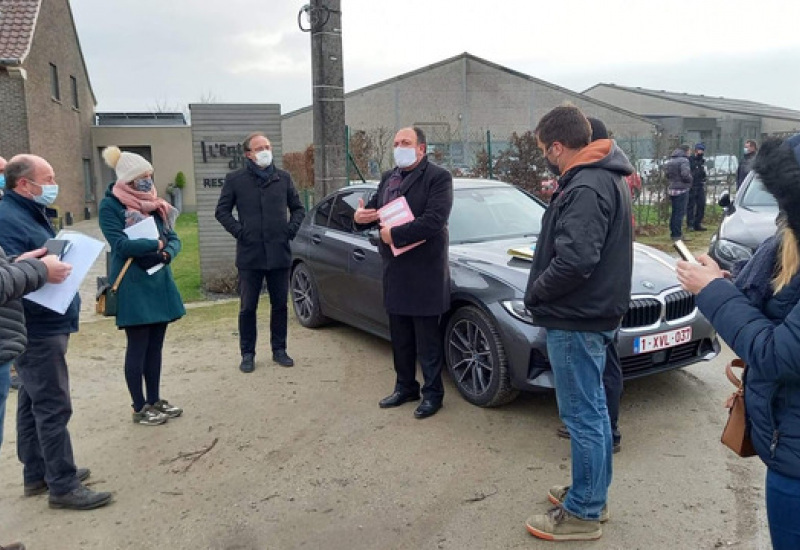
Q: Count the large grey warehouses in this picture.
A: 2